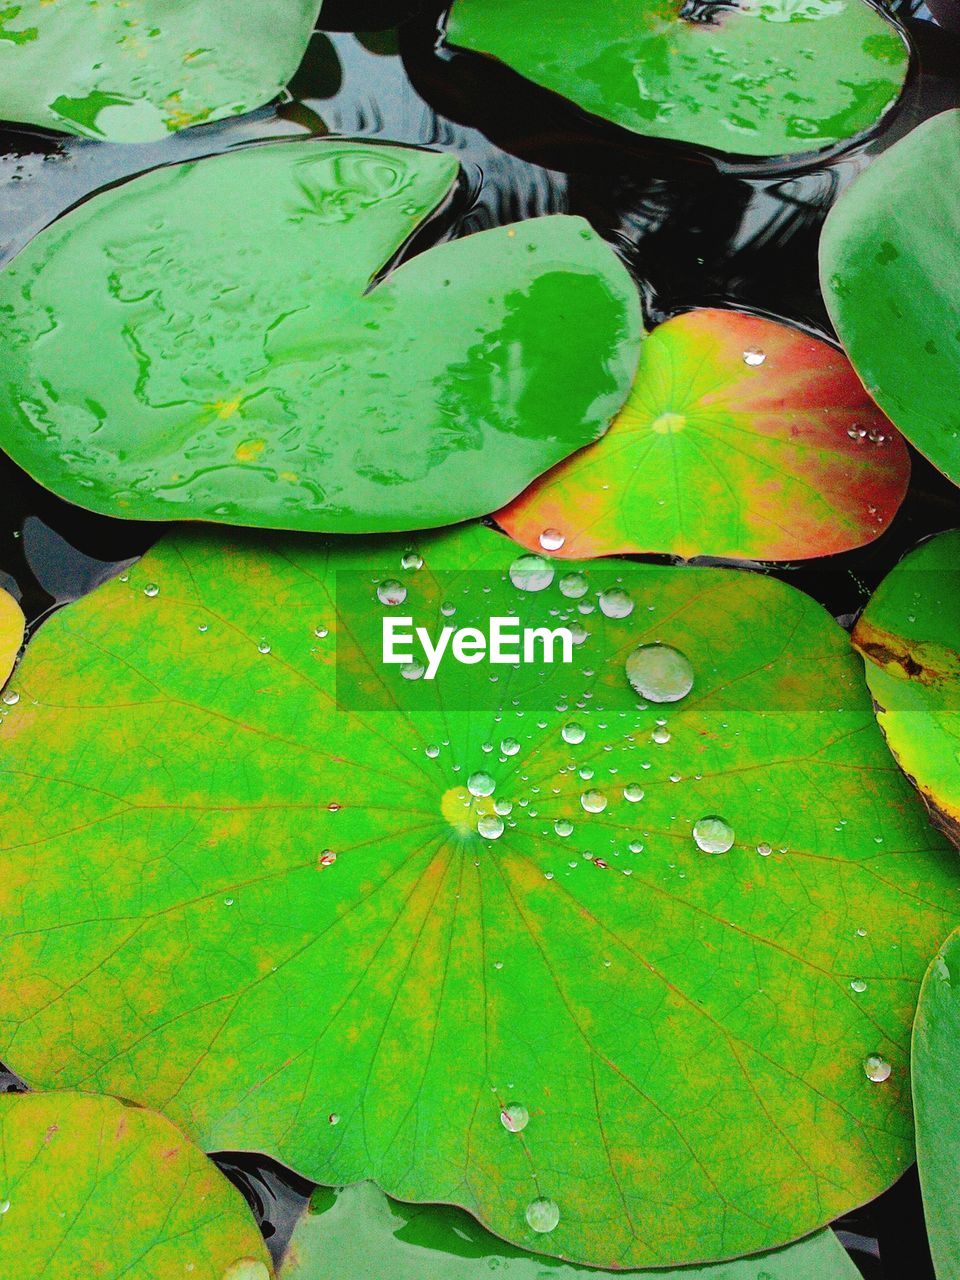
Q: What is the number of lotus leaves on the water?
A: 11